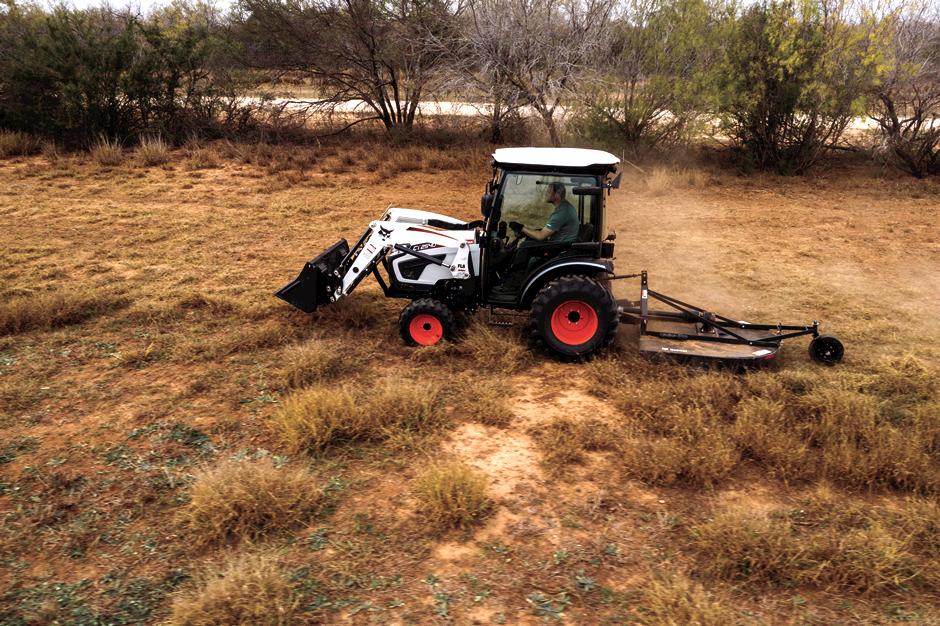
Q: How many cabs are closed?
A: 1